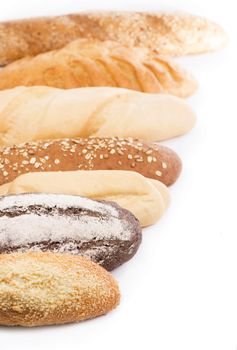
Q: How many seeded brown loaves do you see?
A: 1